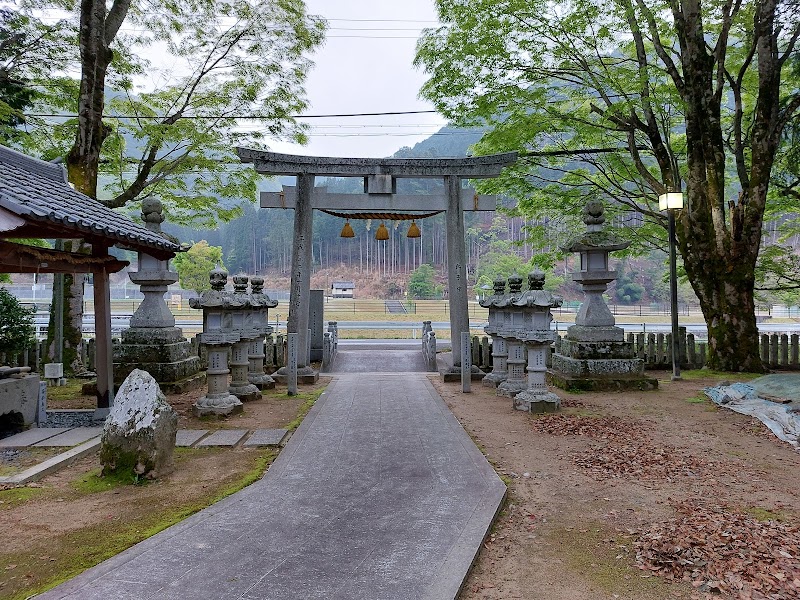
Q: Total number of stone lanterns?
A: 8